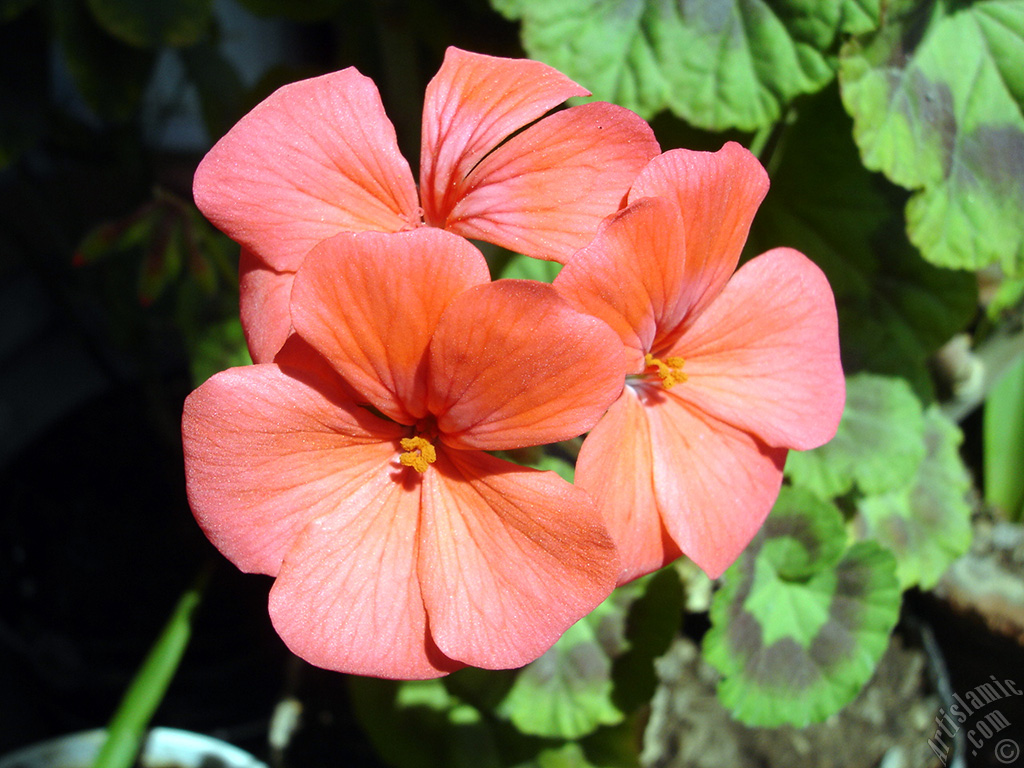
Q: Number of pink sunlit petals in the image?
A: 14